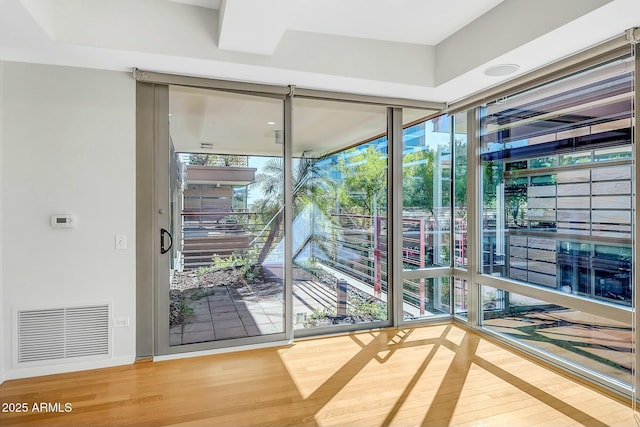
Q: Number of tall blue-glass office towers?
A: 1